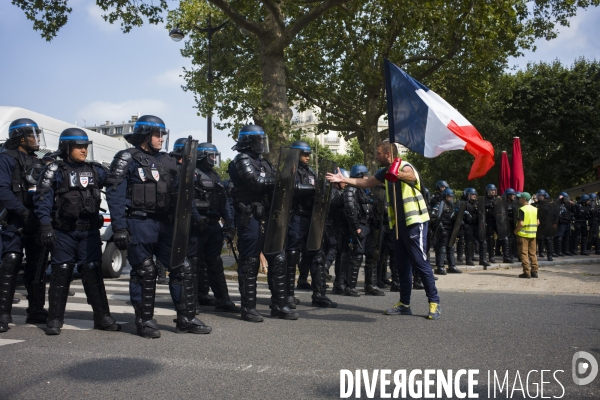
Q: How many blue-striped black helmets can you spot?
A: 7